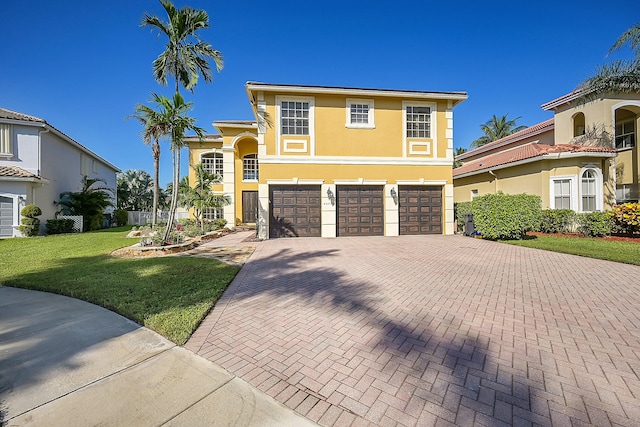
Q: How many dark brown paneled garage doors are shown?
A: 3